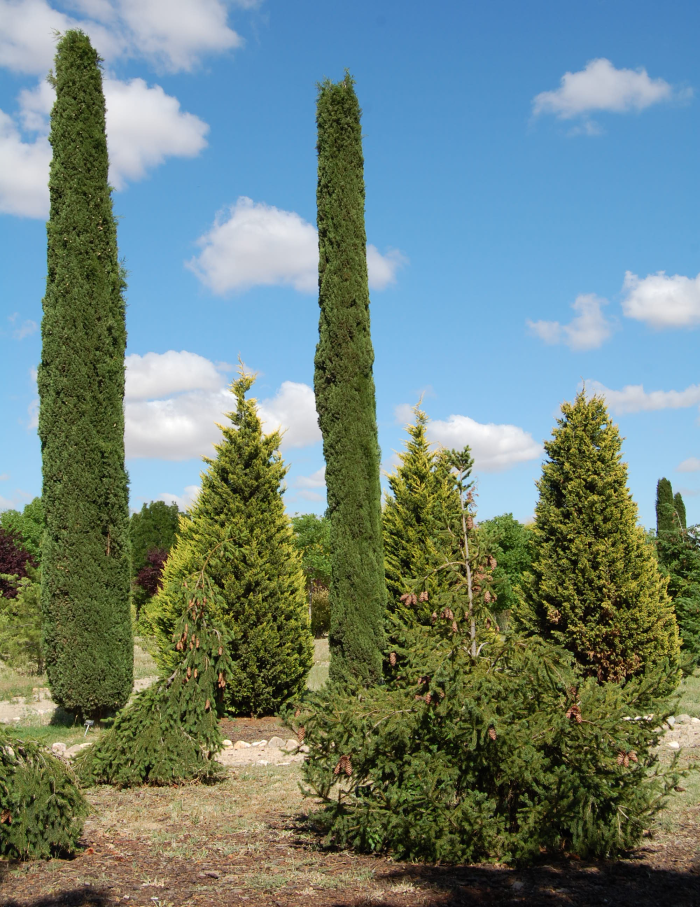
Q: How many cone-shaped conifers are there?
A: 3